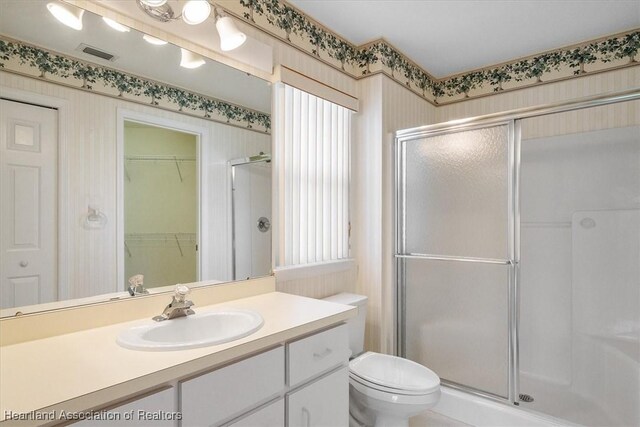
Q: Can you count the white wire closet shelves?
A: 2